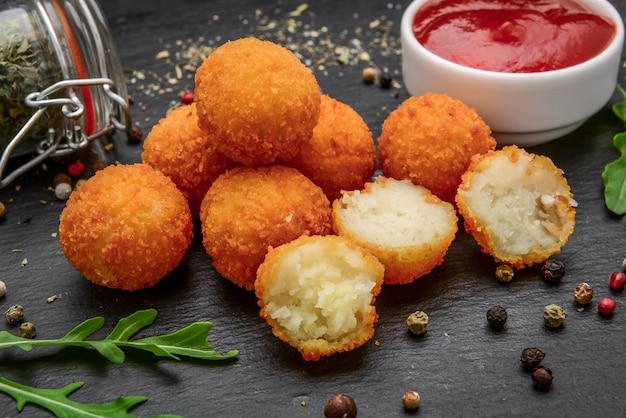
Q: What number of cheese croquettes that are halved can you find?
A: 3